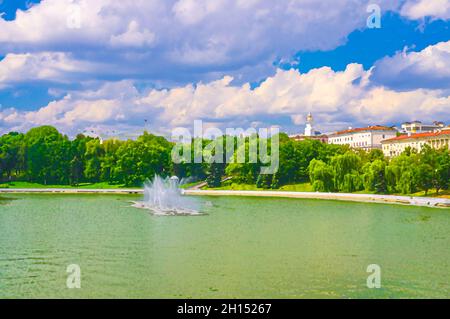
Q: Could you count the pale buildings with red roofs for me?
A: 2